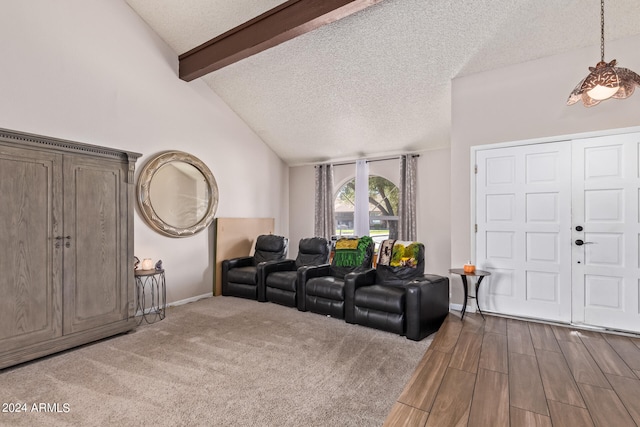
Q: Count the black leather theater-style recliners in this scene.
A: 4